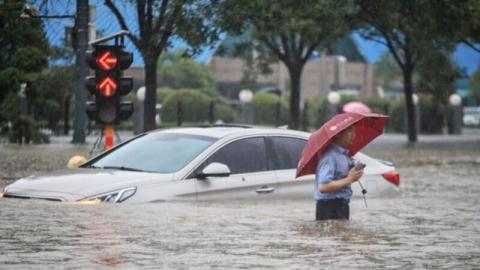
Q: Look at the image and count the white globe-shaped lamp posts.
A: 5